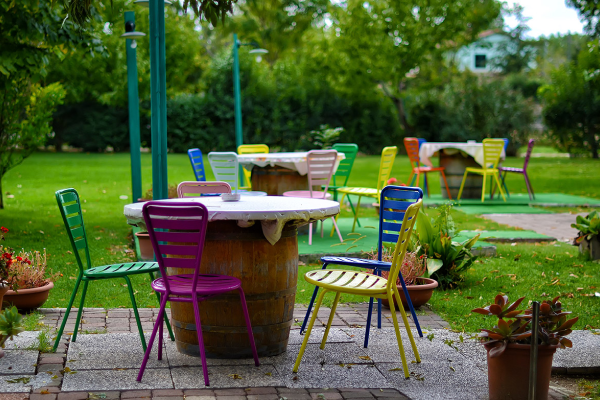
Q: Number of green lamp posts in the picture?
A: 3